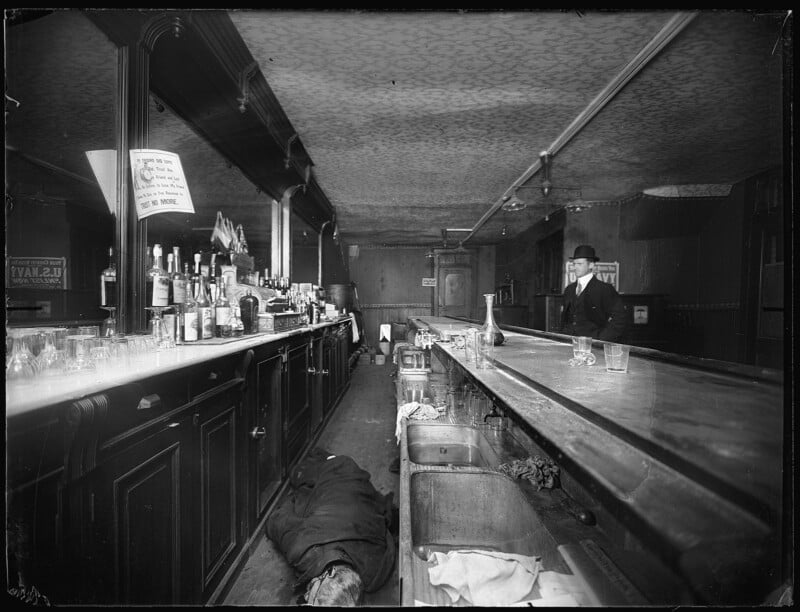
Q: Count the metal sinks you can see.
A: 2